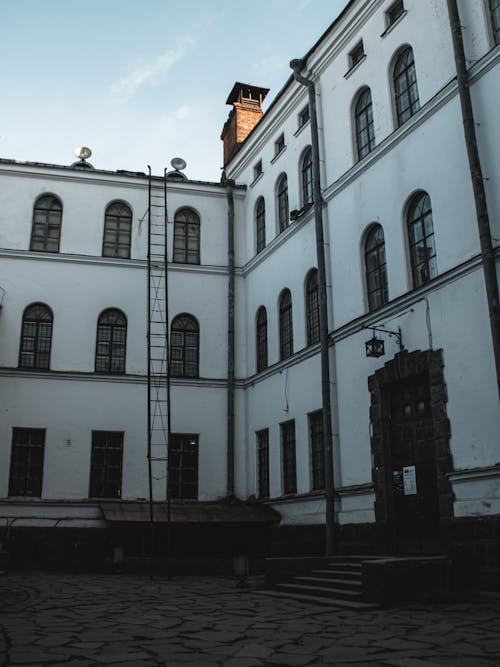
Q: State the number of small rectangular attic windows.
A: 5